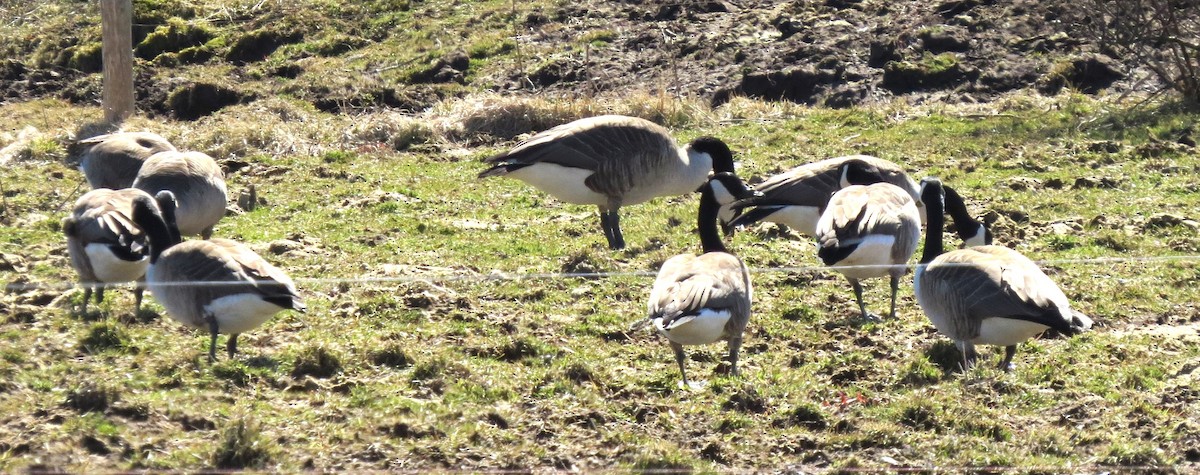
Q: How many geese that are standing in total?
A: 9